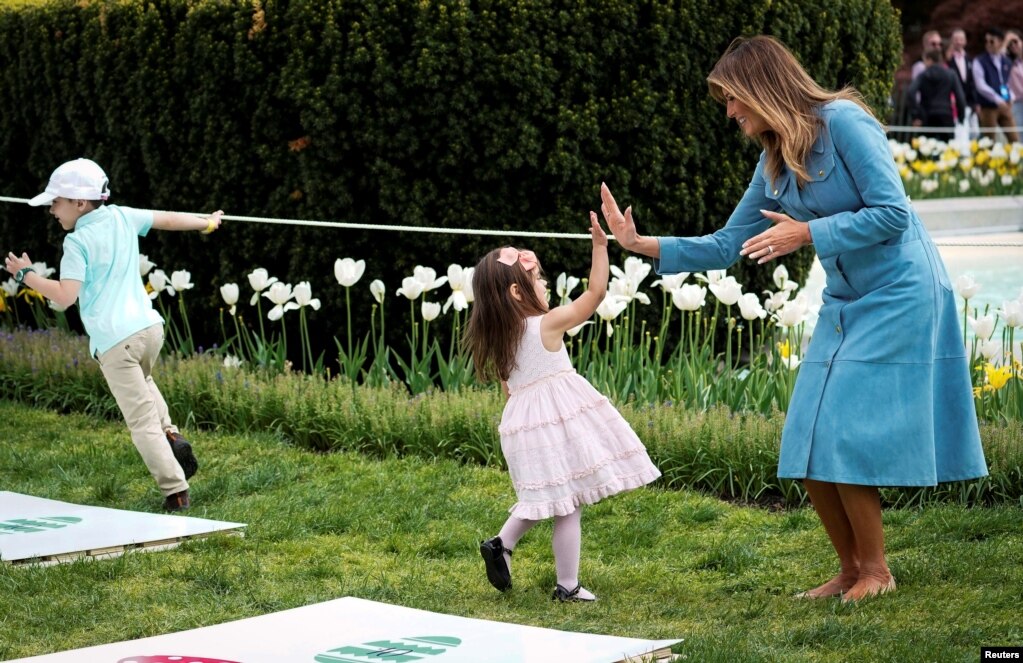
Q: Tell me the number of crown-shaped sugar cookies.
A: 0